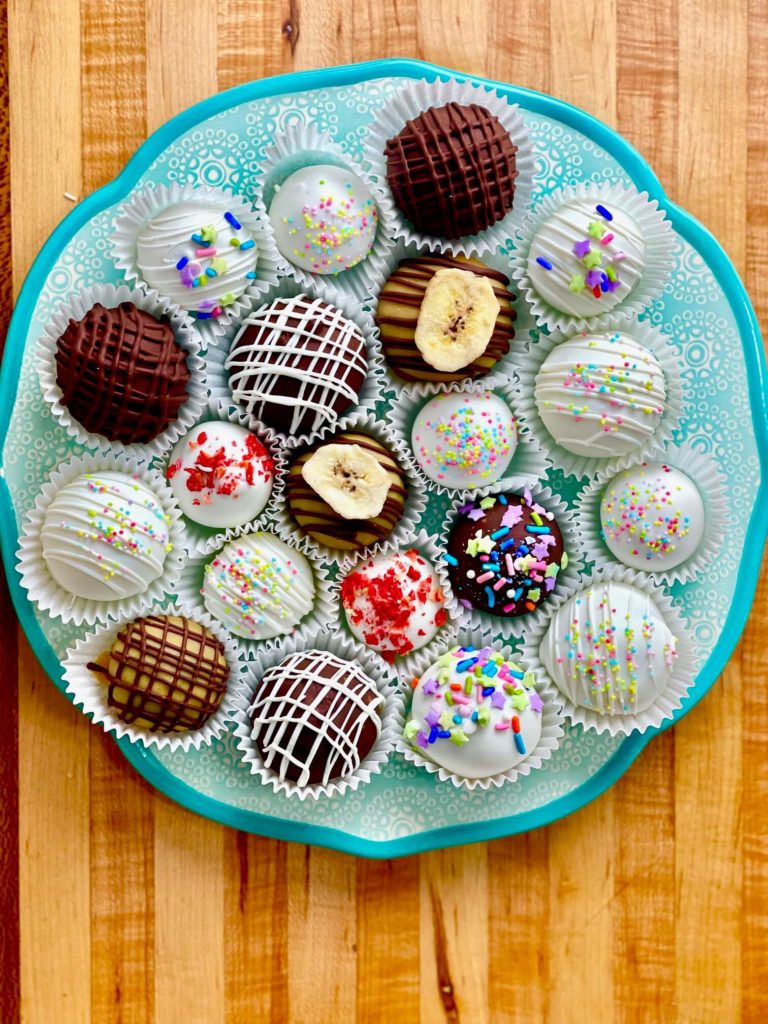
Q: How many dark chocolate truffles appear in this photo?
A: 5